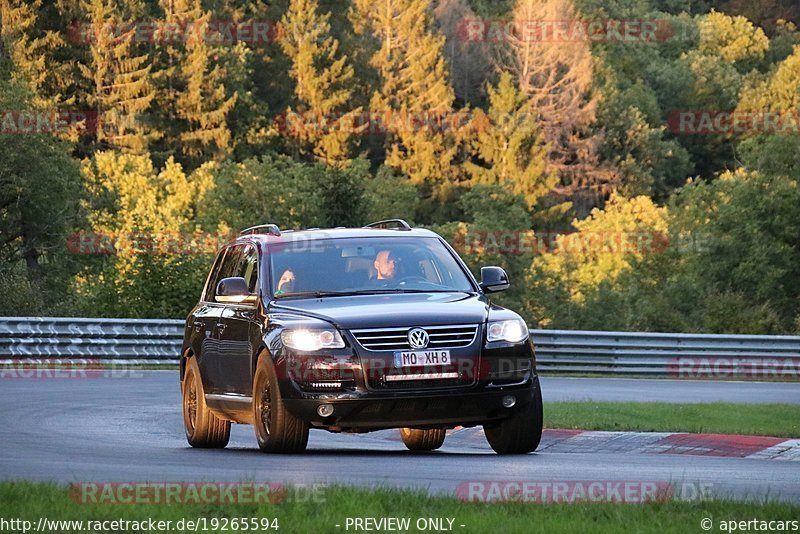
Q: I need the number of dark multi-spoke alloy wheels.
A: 2